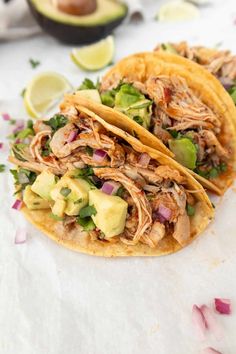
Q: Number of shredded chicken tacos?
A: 3